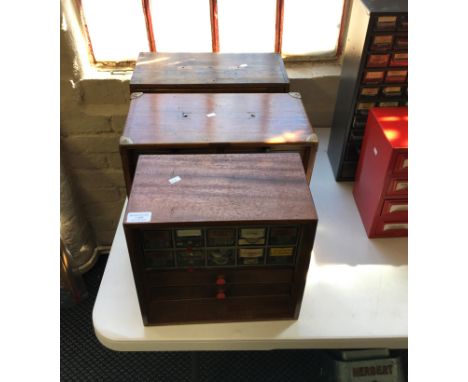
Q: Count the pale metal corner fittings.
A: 4